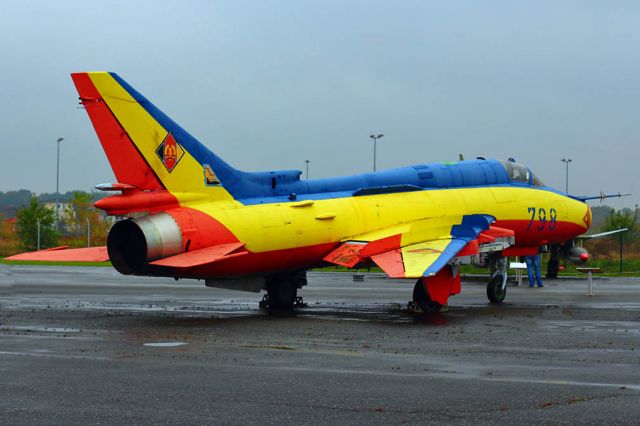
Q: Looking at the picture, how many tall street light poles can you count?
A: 4